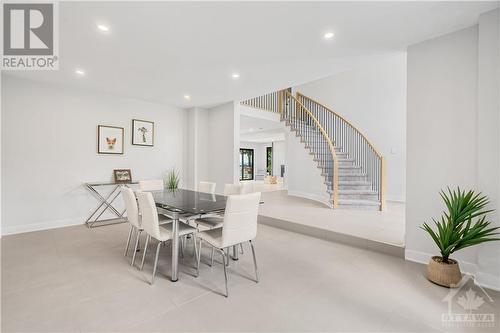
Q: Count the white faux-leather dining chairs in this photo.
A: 6